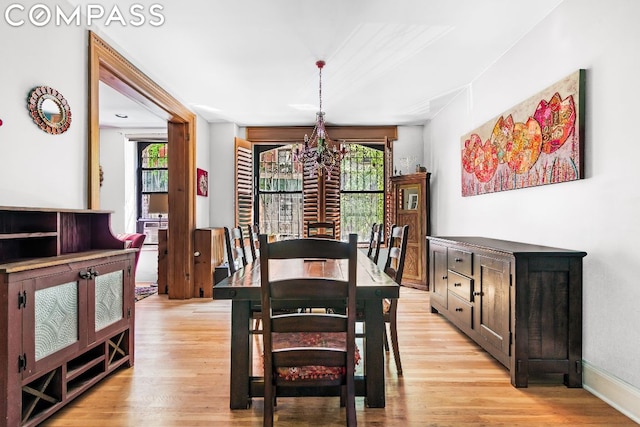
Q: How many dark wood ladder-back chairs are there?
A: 6